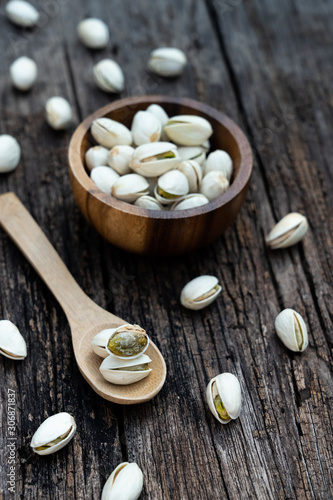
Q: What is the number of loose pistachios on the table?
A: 14